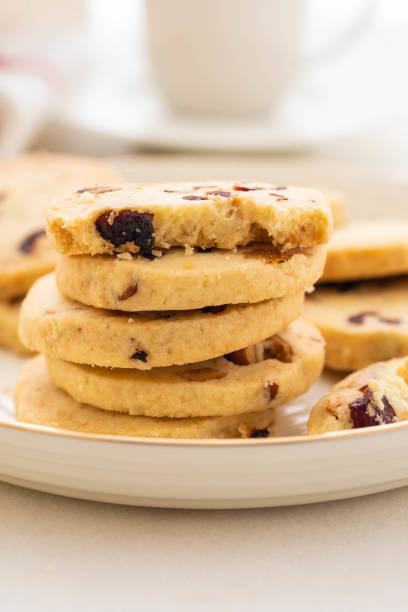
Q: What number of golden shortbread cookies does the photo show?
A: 11